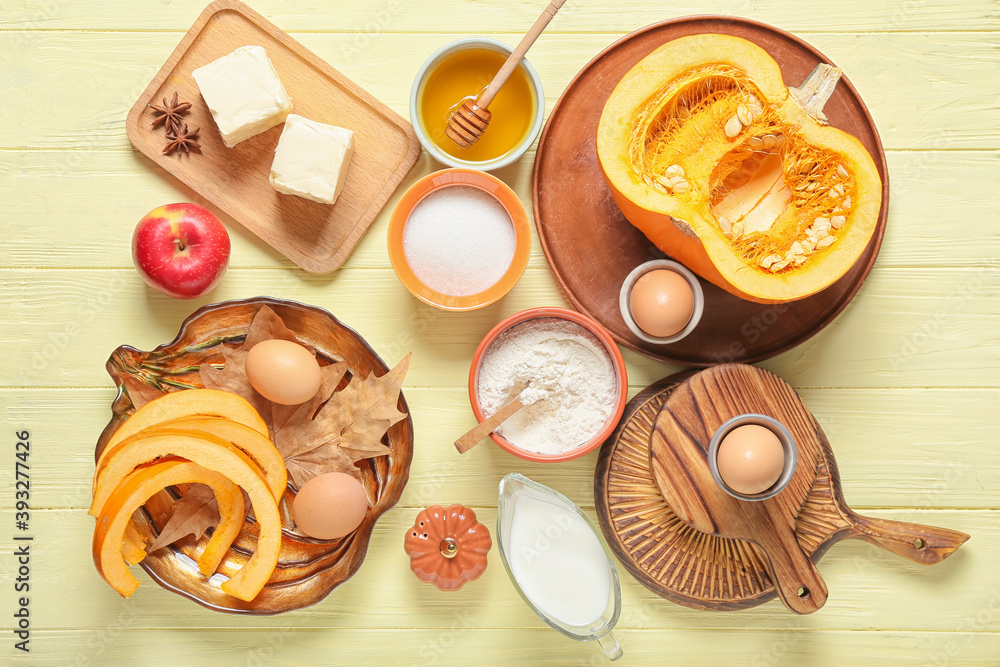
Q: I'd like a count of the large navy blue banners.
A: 0